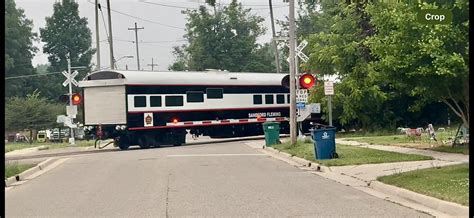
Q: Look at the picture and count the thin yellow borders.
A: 0